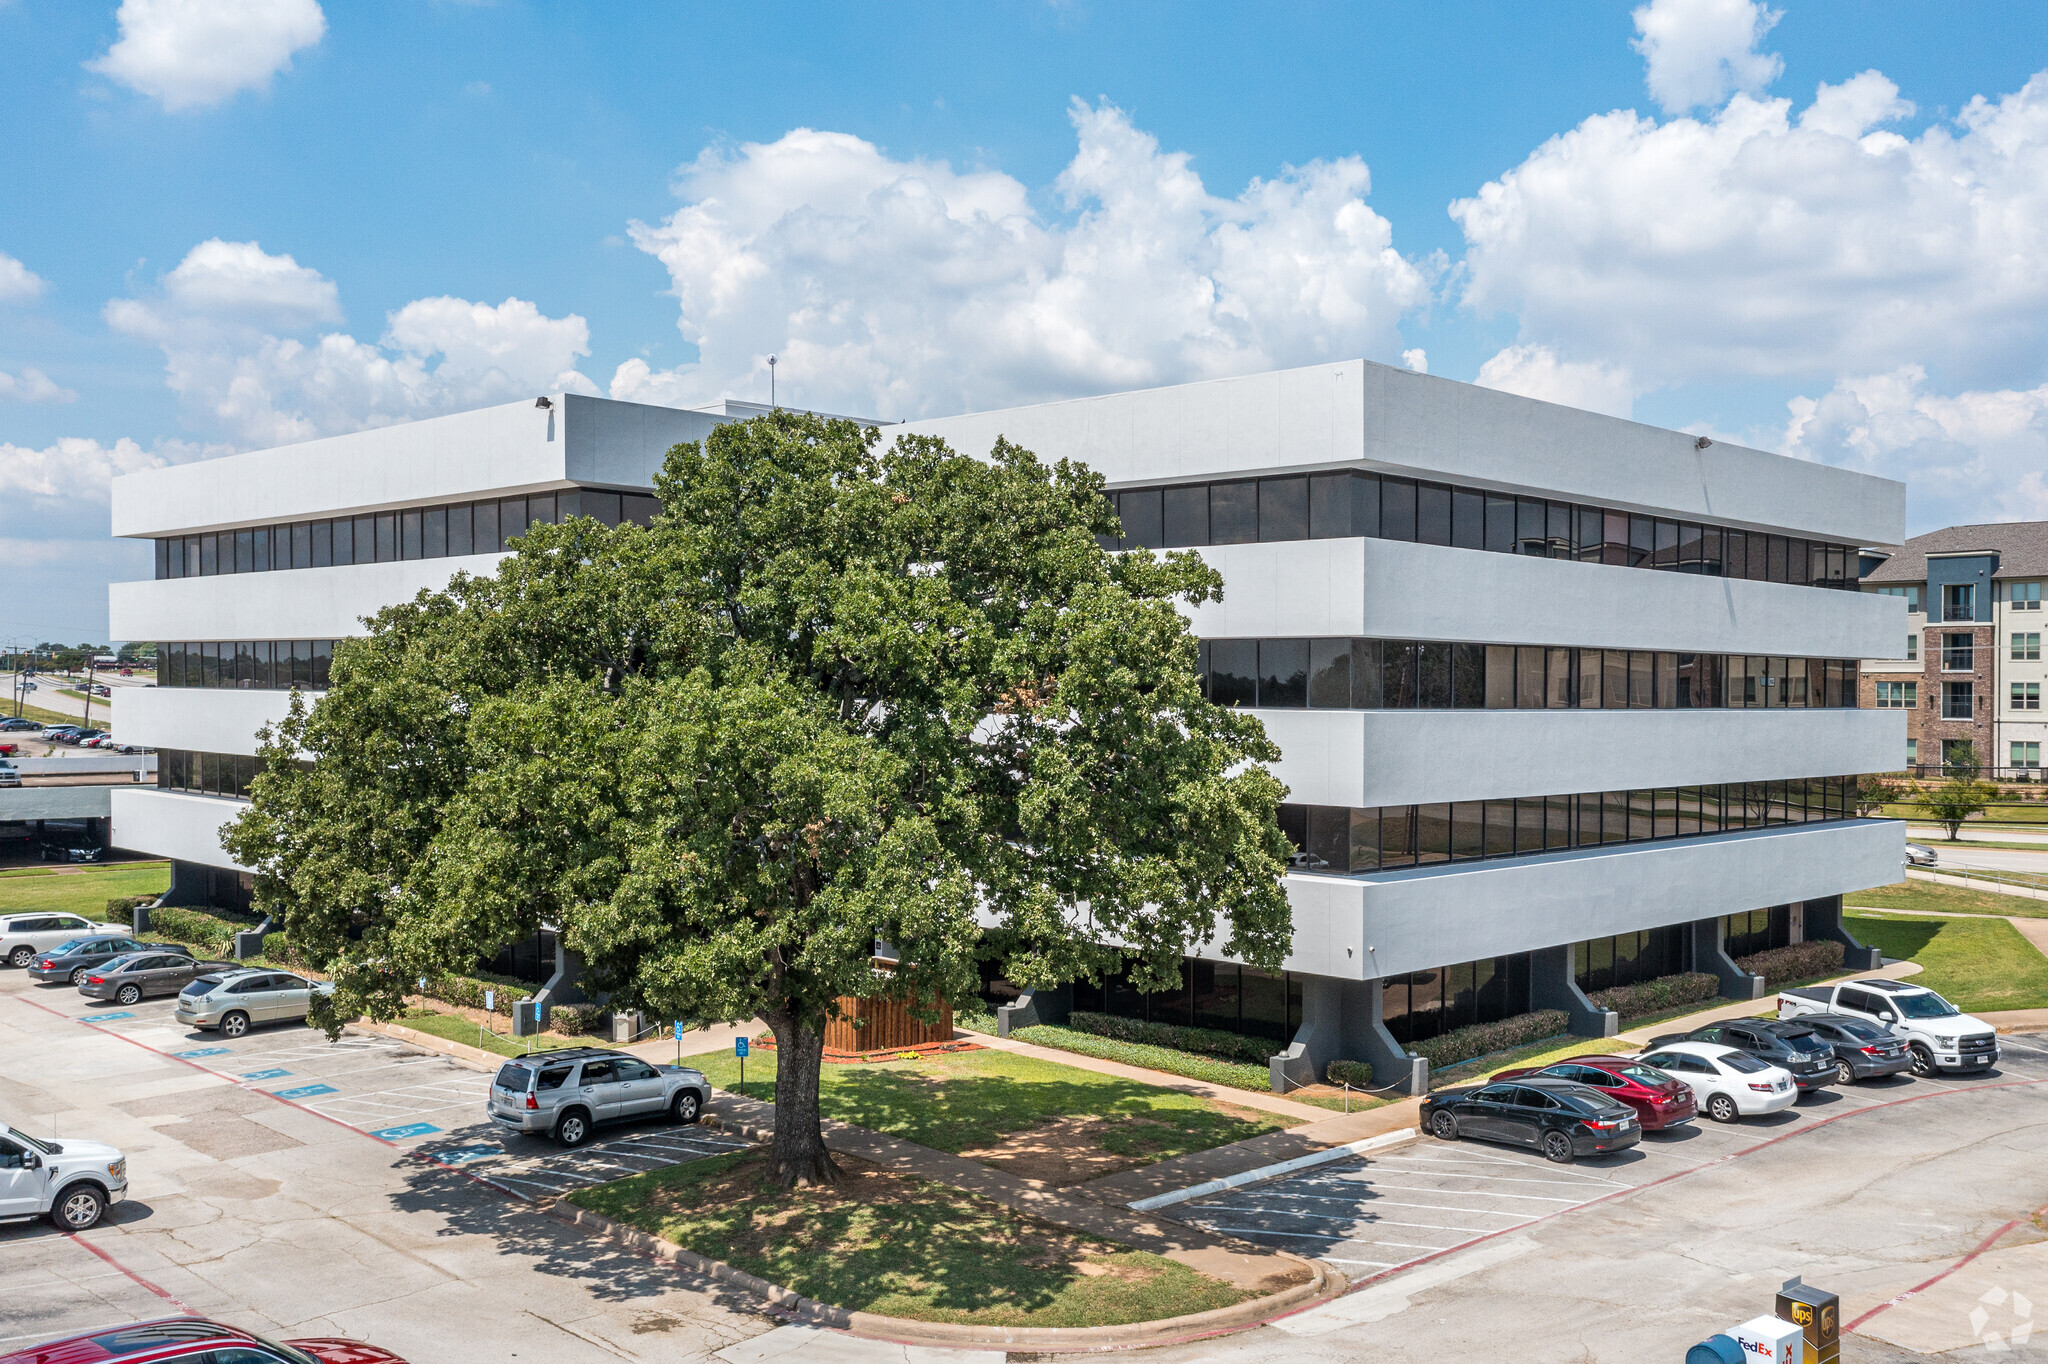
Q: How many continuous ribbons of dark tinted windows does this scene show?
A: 3